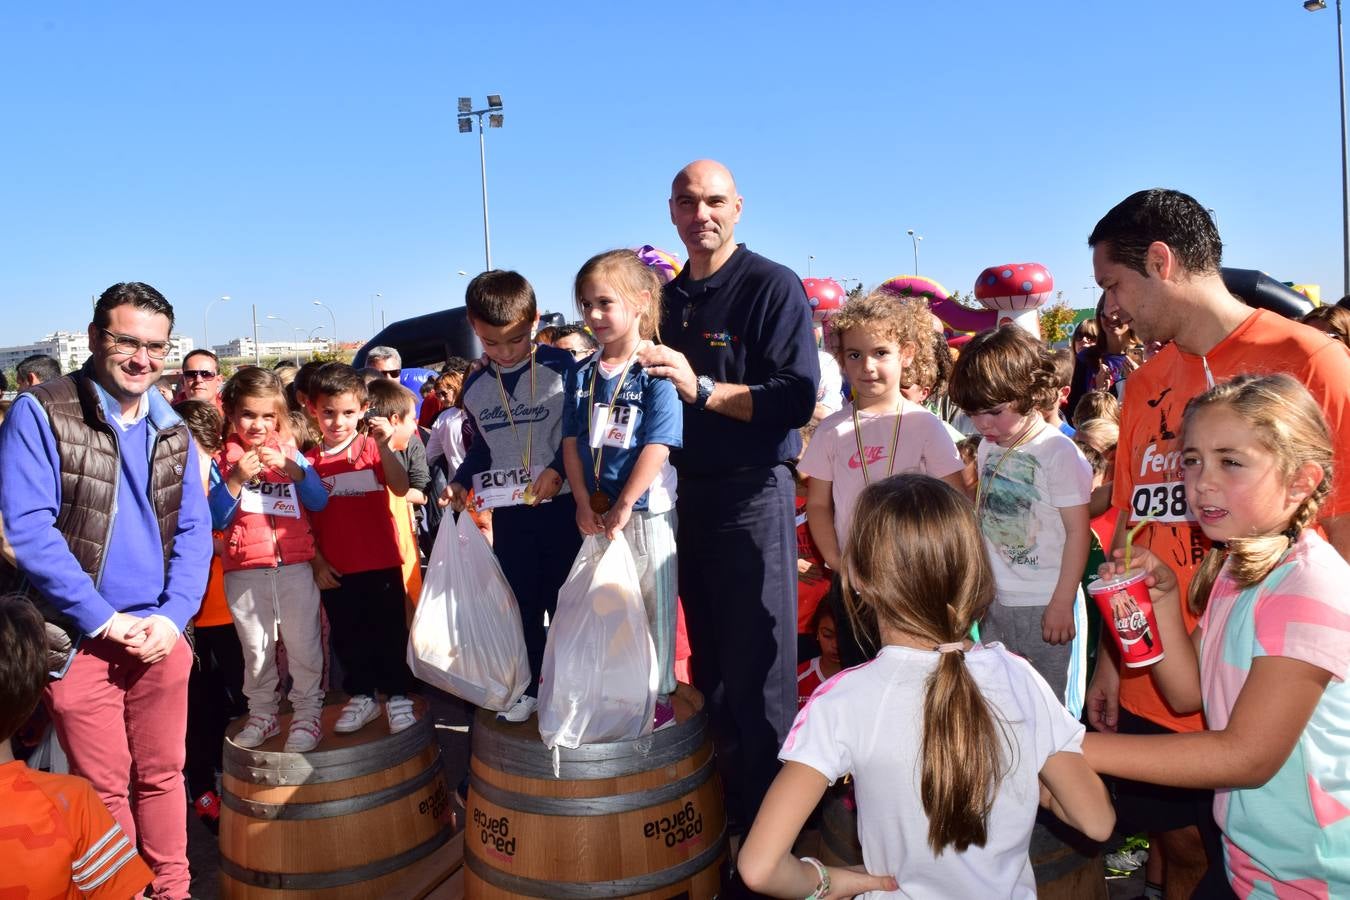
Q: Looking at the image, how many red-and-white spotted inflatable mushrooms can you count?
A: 2